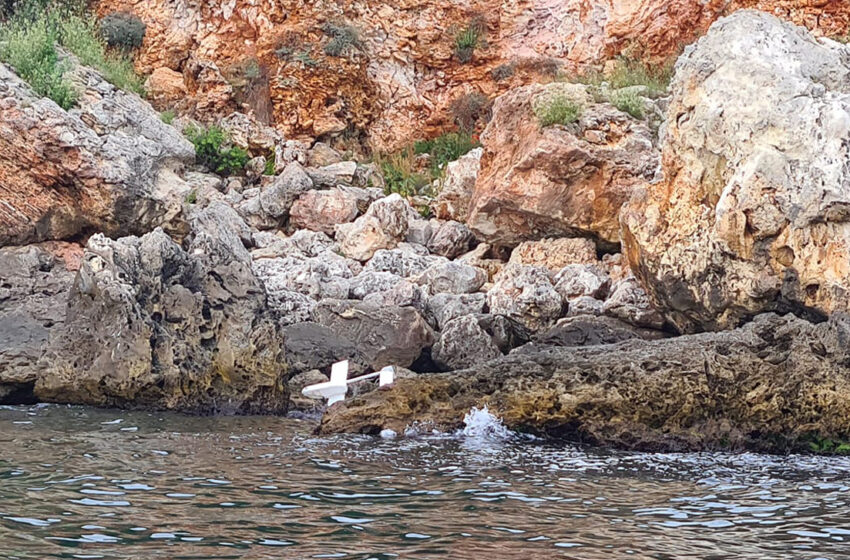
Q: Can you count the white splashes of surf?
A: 1